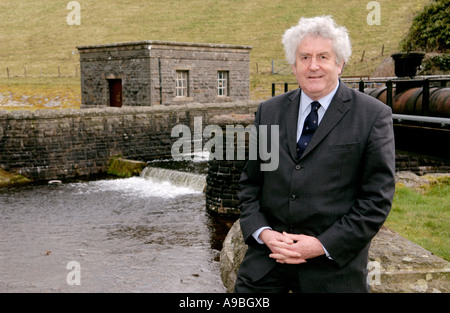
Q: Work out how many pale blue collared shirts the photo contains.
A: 1